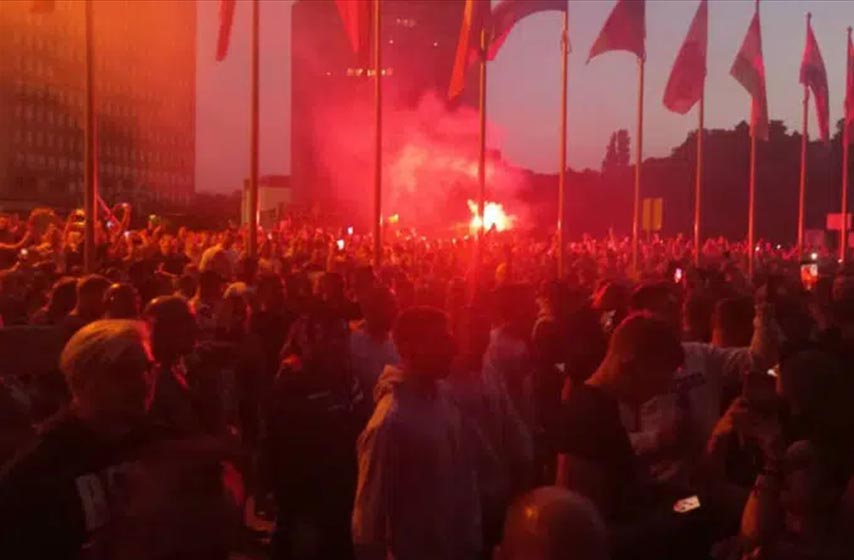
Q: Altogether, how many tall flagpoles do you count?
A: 10